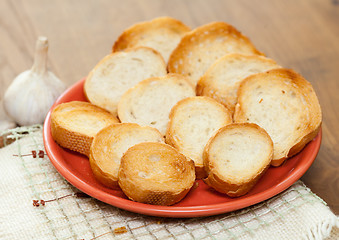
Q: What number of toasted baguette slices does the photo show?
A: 11